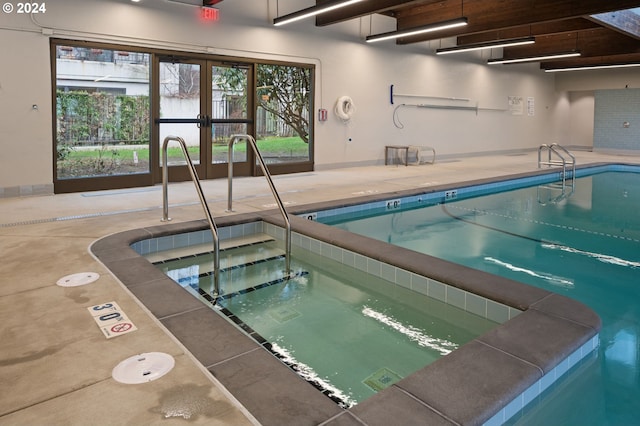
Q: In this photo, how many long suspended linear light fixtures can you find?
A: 5